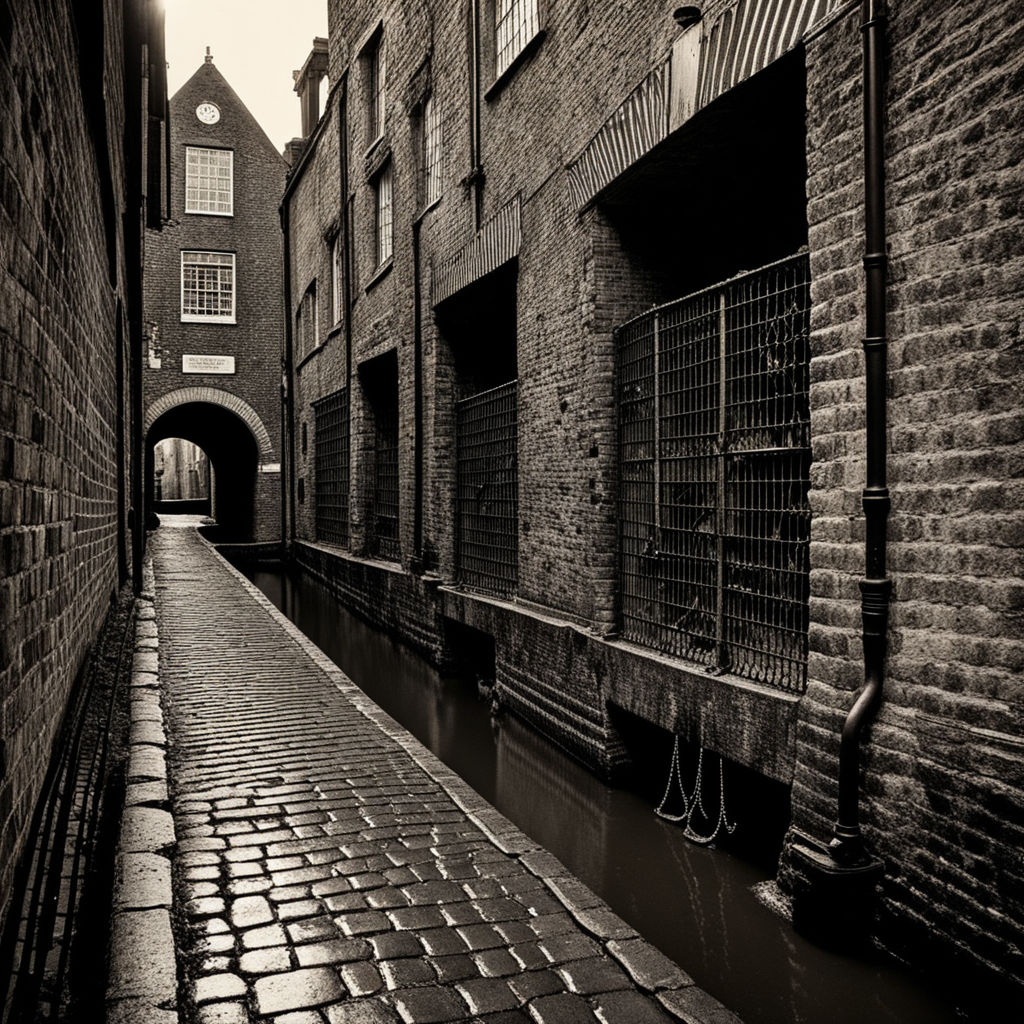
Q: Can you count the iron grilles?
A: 4